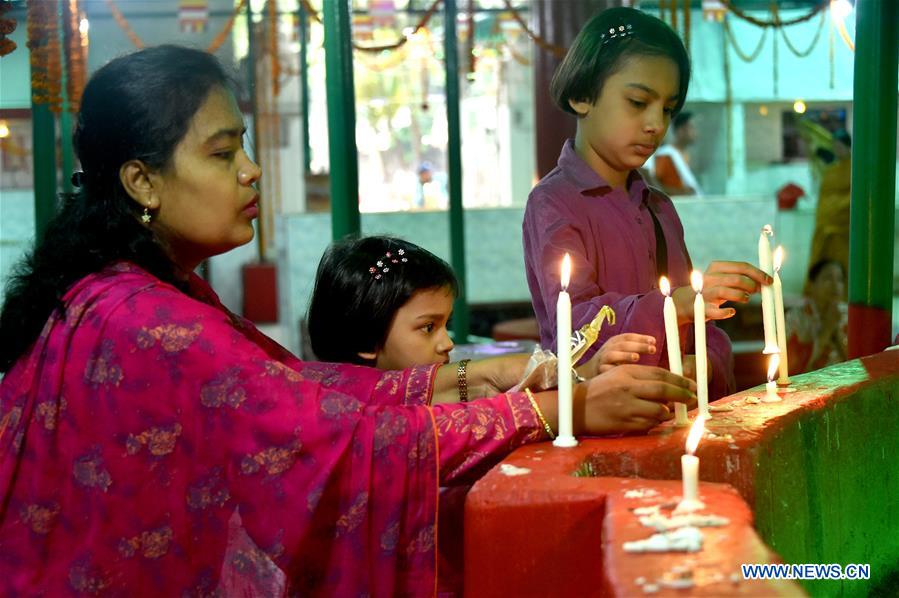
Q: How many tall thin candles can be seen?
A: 5